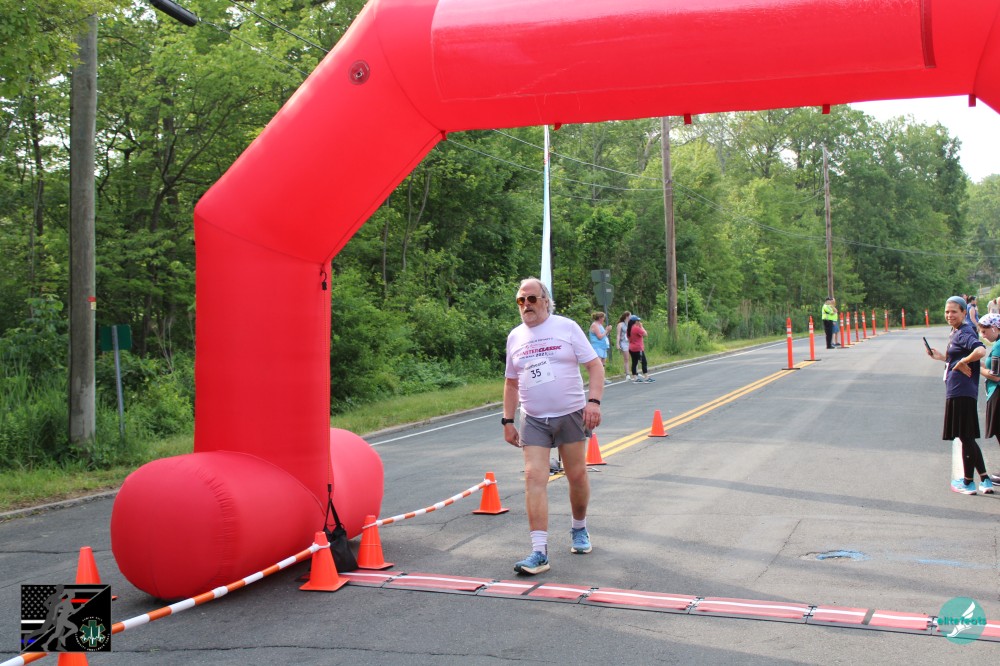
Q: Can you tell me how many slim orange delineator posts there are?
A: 10